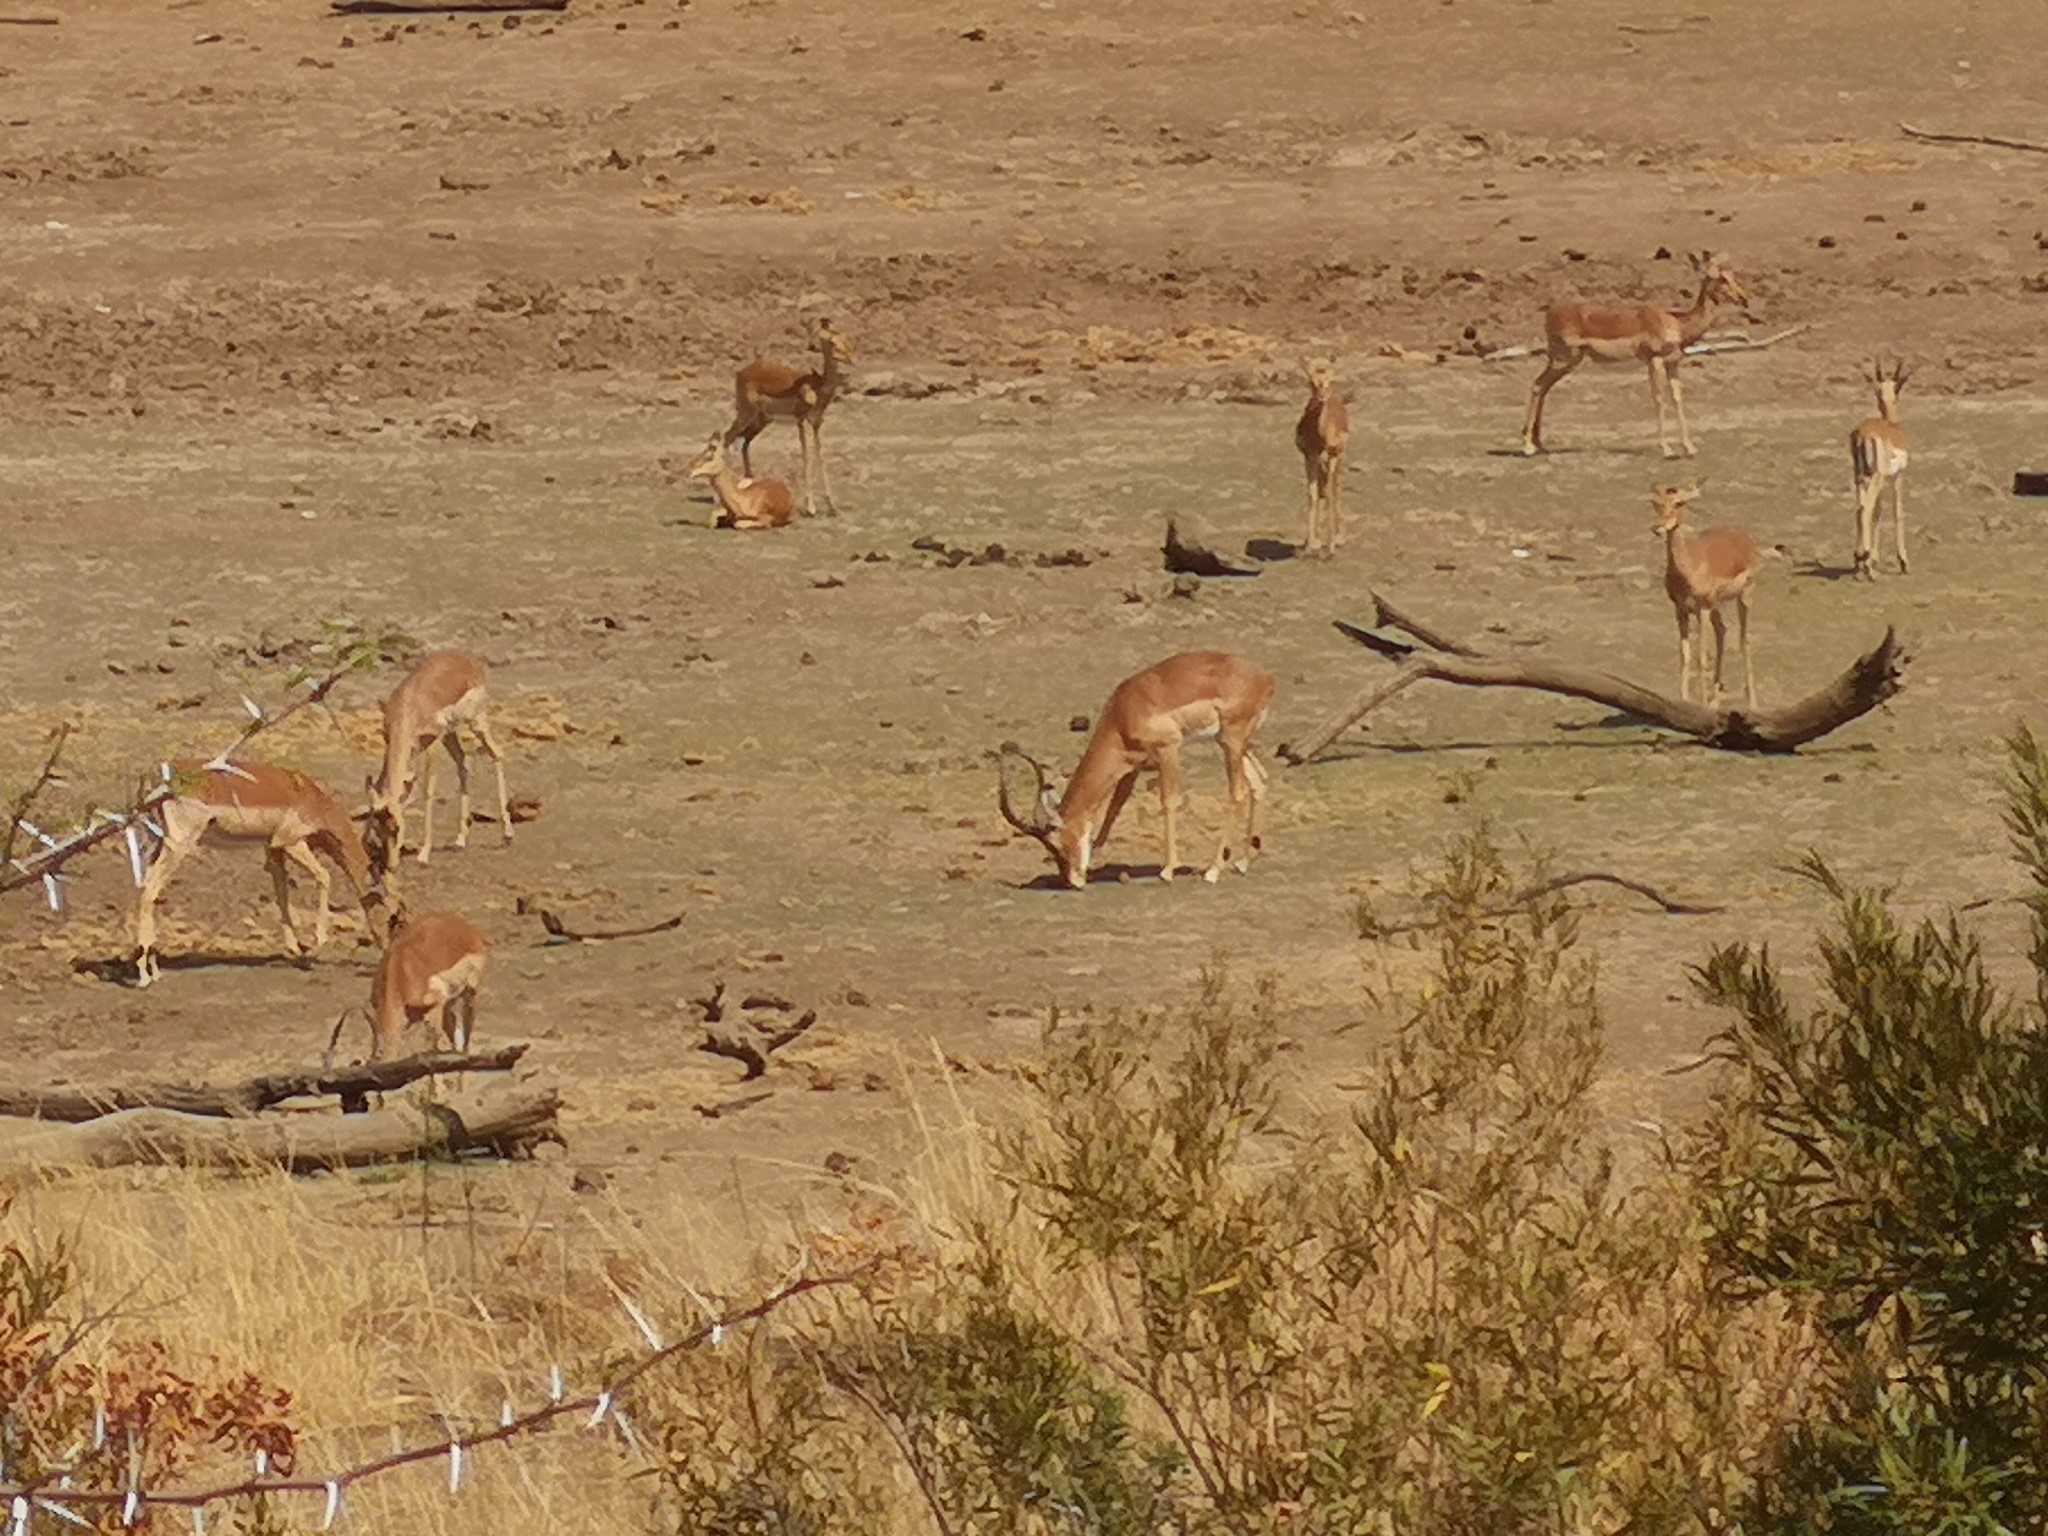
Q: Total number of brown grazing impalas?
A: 4